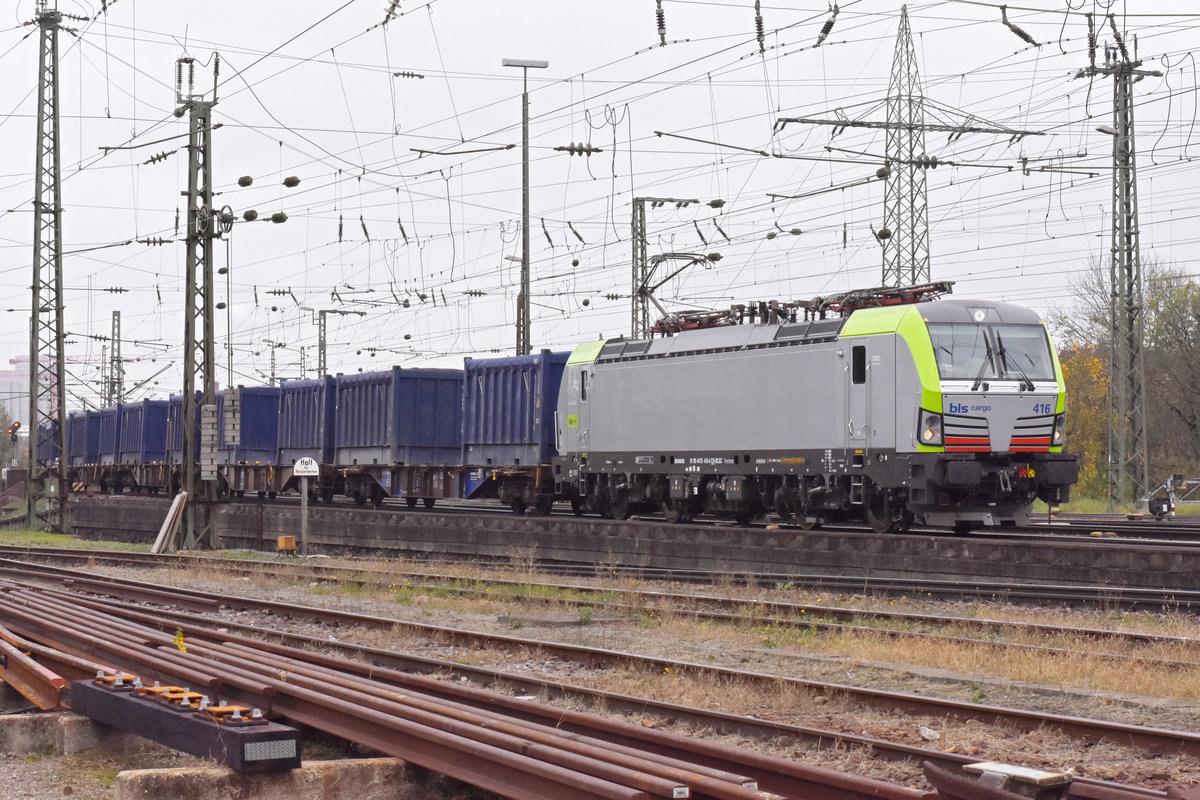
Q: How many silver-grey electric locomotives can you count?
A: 1